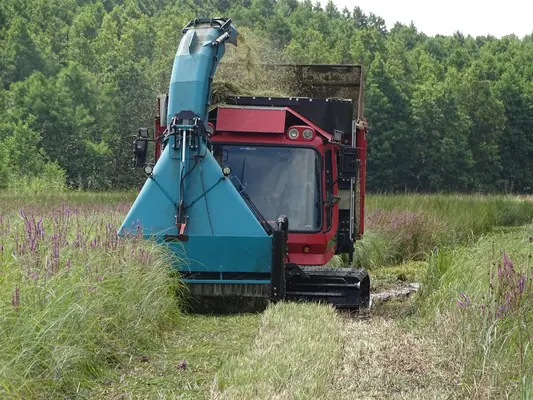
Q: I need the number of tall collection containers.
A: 1